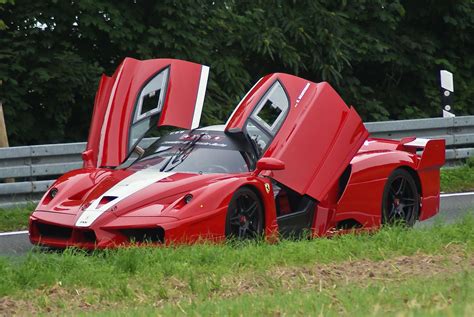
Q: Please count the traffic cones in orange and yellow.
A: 0